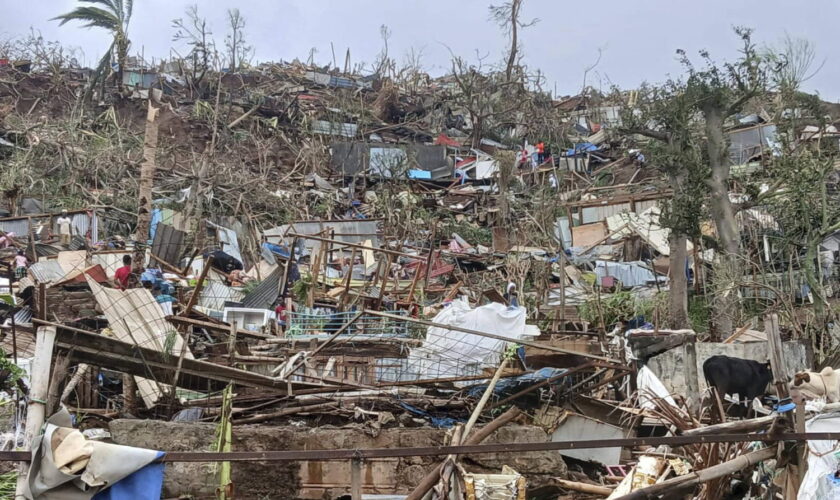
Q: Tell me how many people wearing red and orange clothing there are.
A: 4